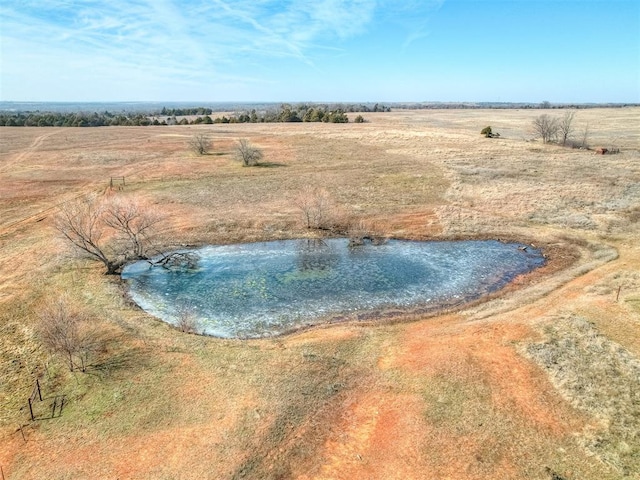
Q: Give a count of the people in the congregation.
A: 0